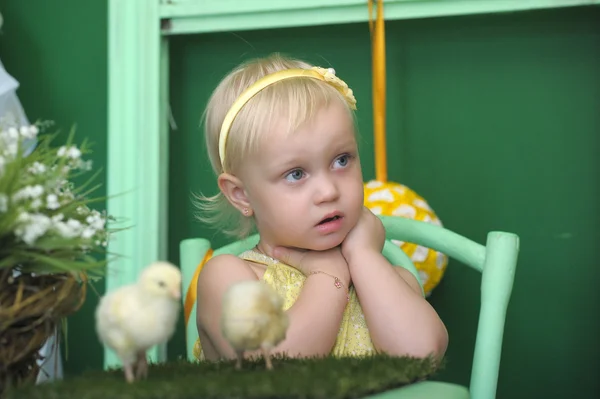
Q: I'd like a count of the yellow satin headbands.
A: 1